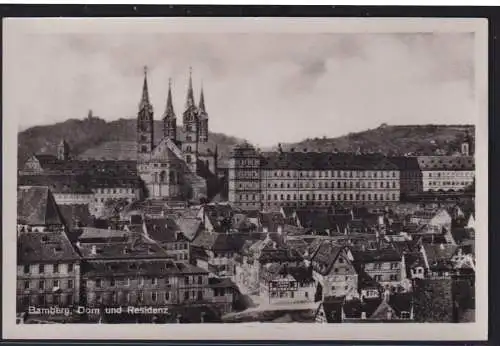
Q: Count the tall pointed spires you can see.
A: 4